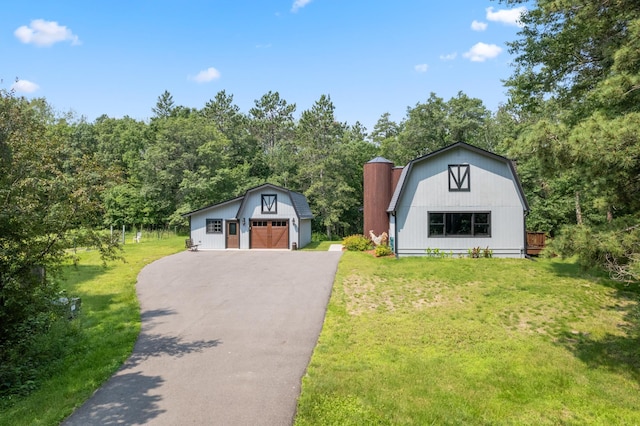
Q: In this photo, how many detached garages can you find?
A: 1